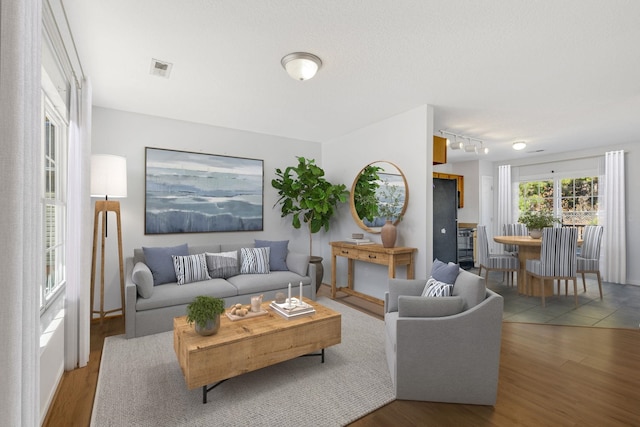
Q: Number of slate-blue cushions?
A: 3